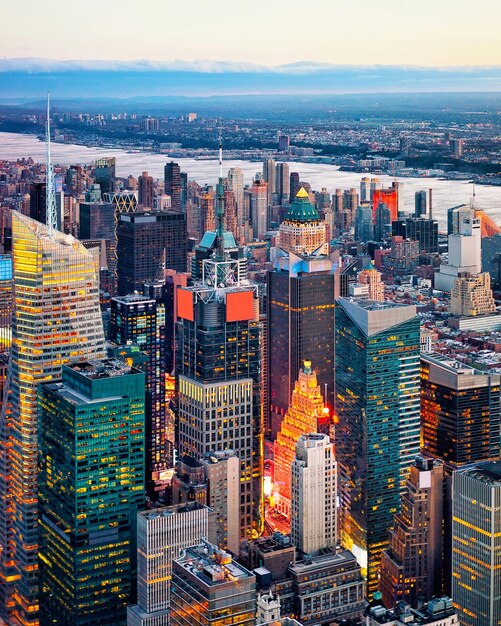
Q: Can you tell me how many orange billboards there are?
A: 2